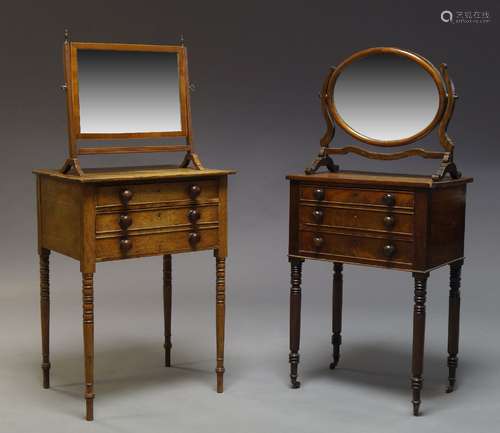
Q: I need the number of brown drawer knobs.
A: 12